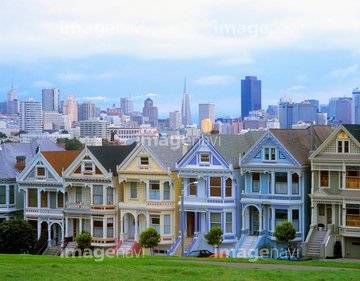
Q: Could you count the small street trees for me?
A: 4